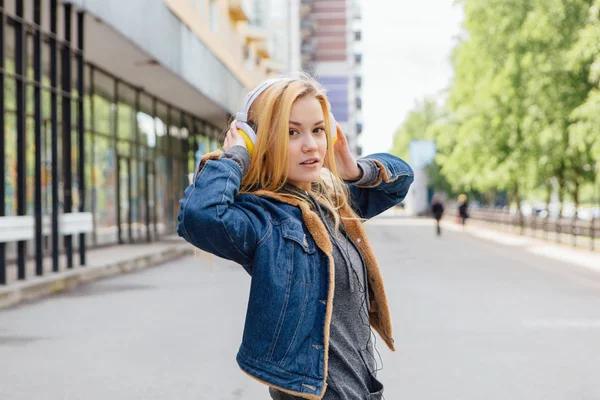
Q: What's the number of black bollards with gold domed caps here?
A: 0